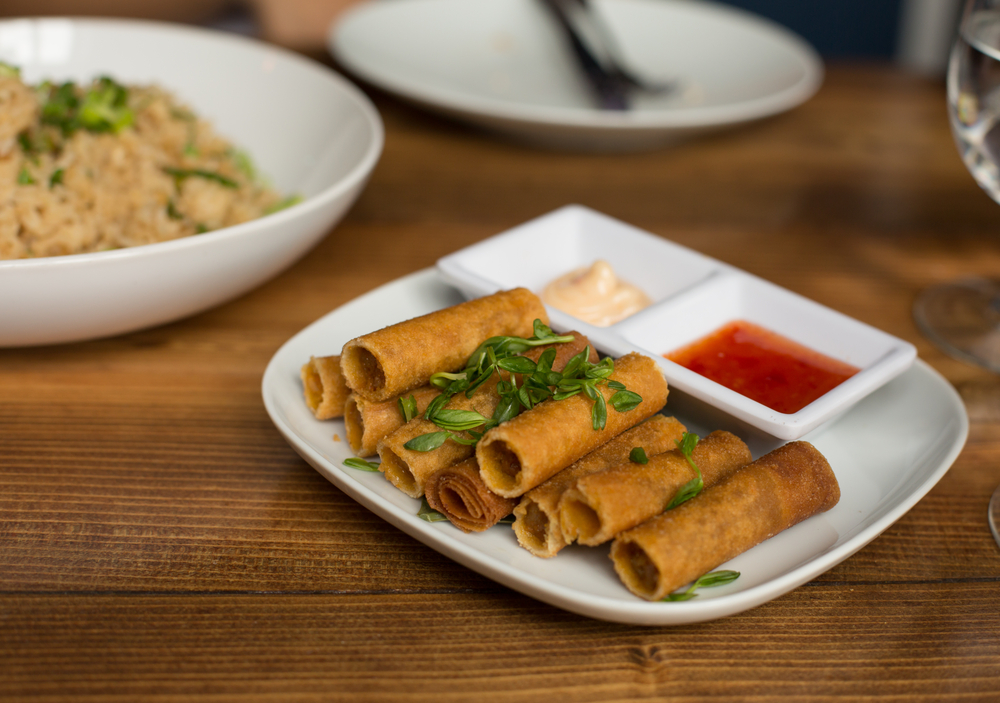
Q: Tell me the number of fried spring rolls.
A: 9